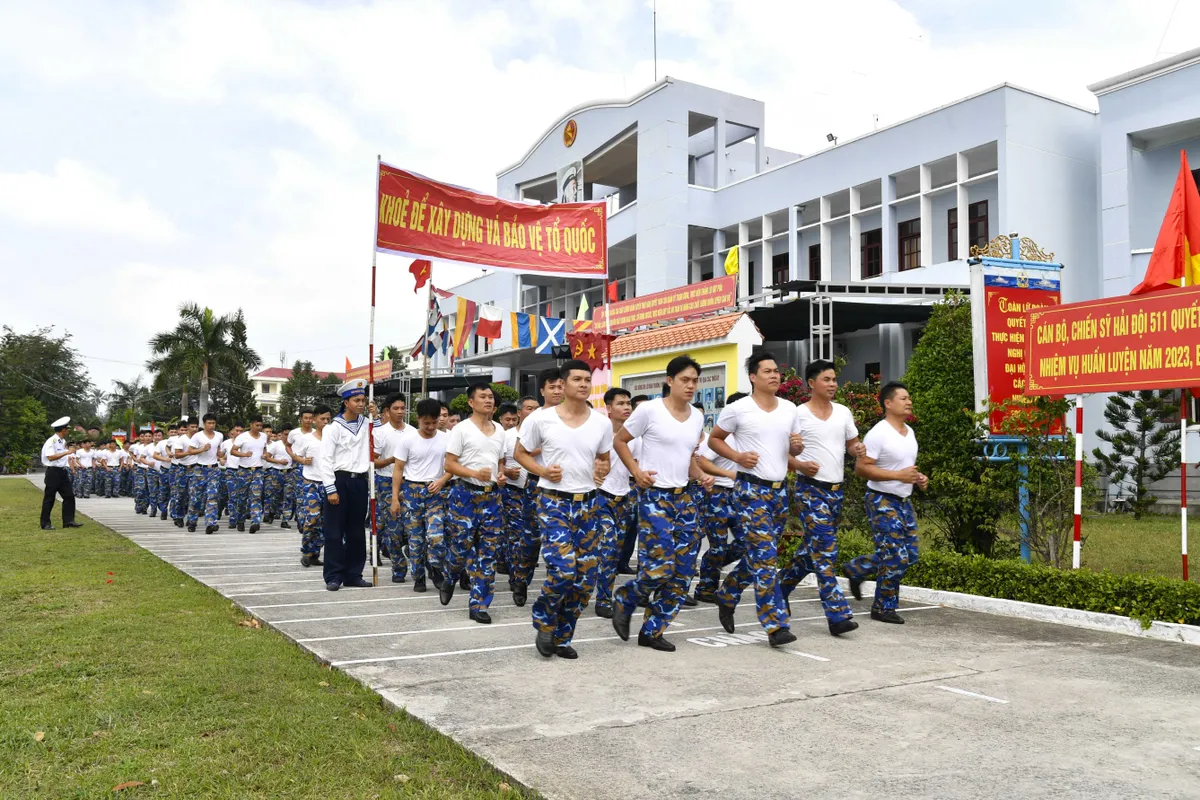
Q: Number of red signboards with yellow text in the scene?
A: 5